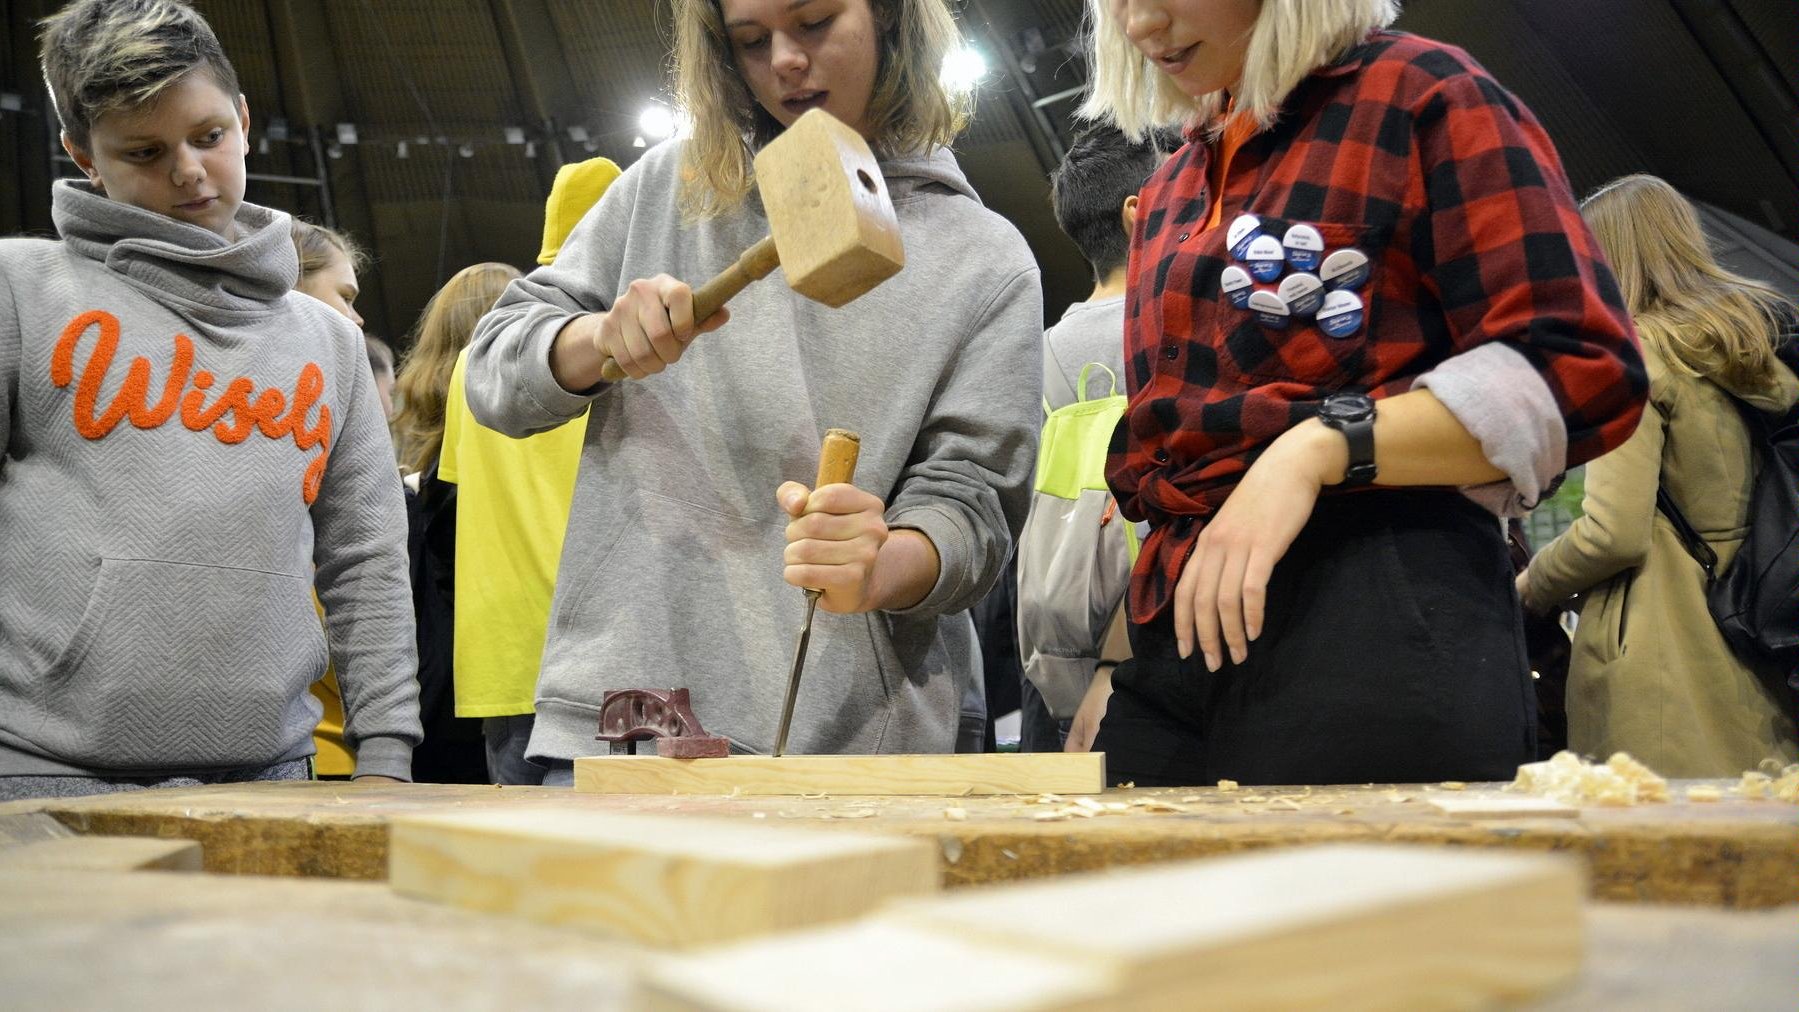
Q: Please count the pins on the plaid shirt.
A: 8